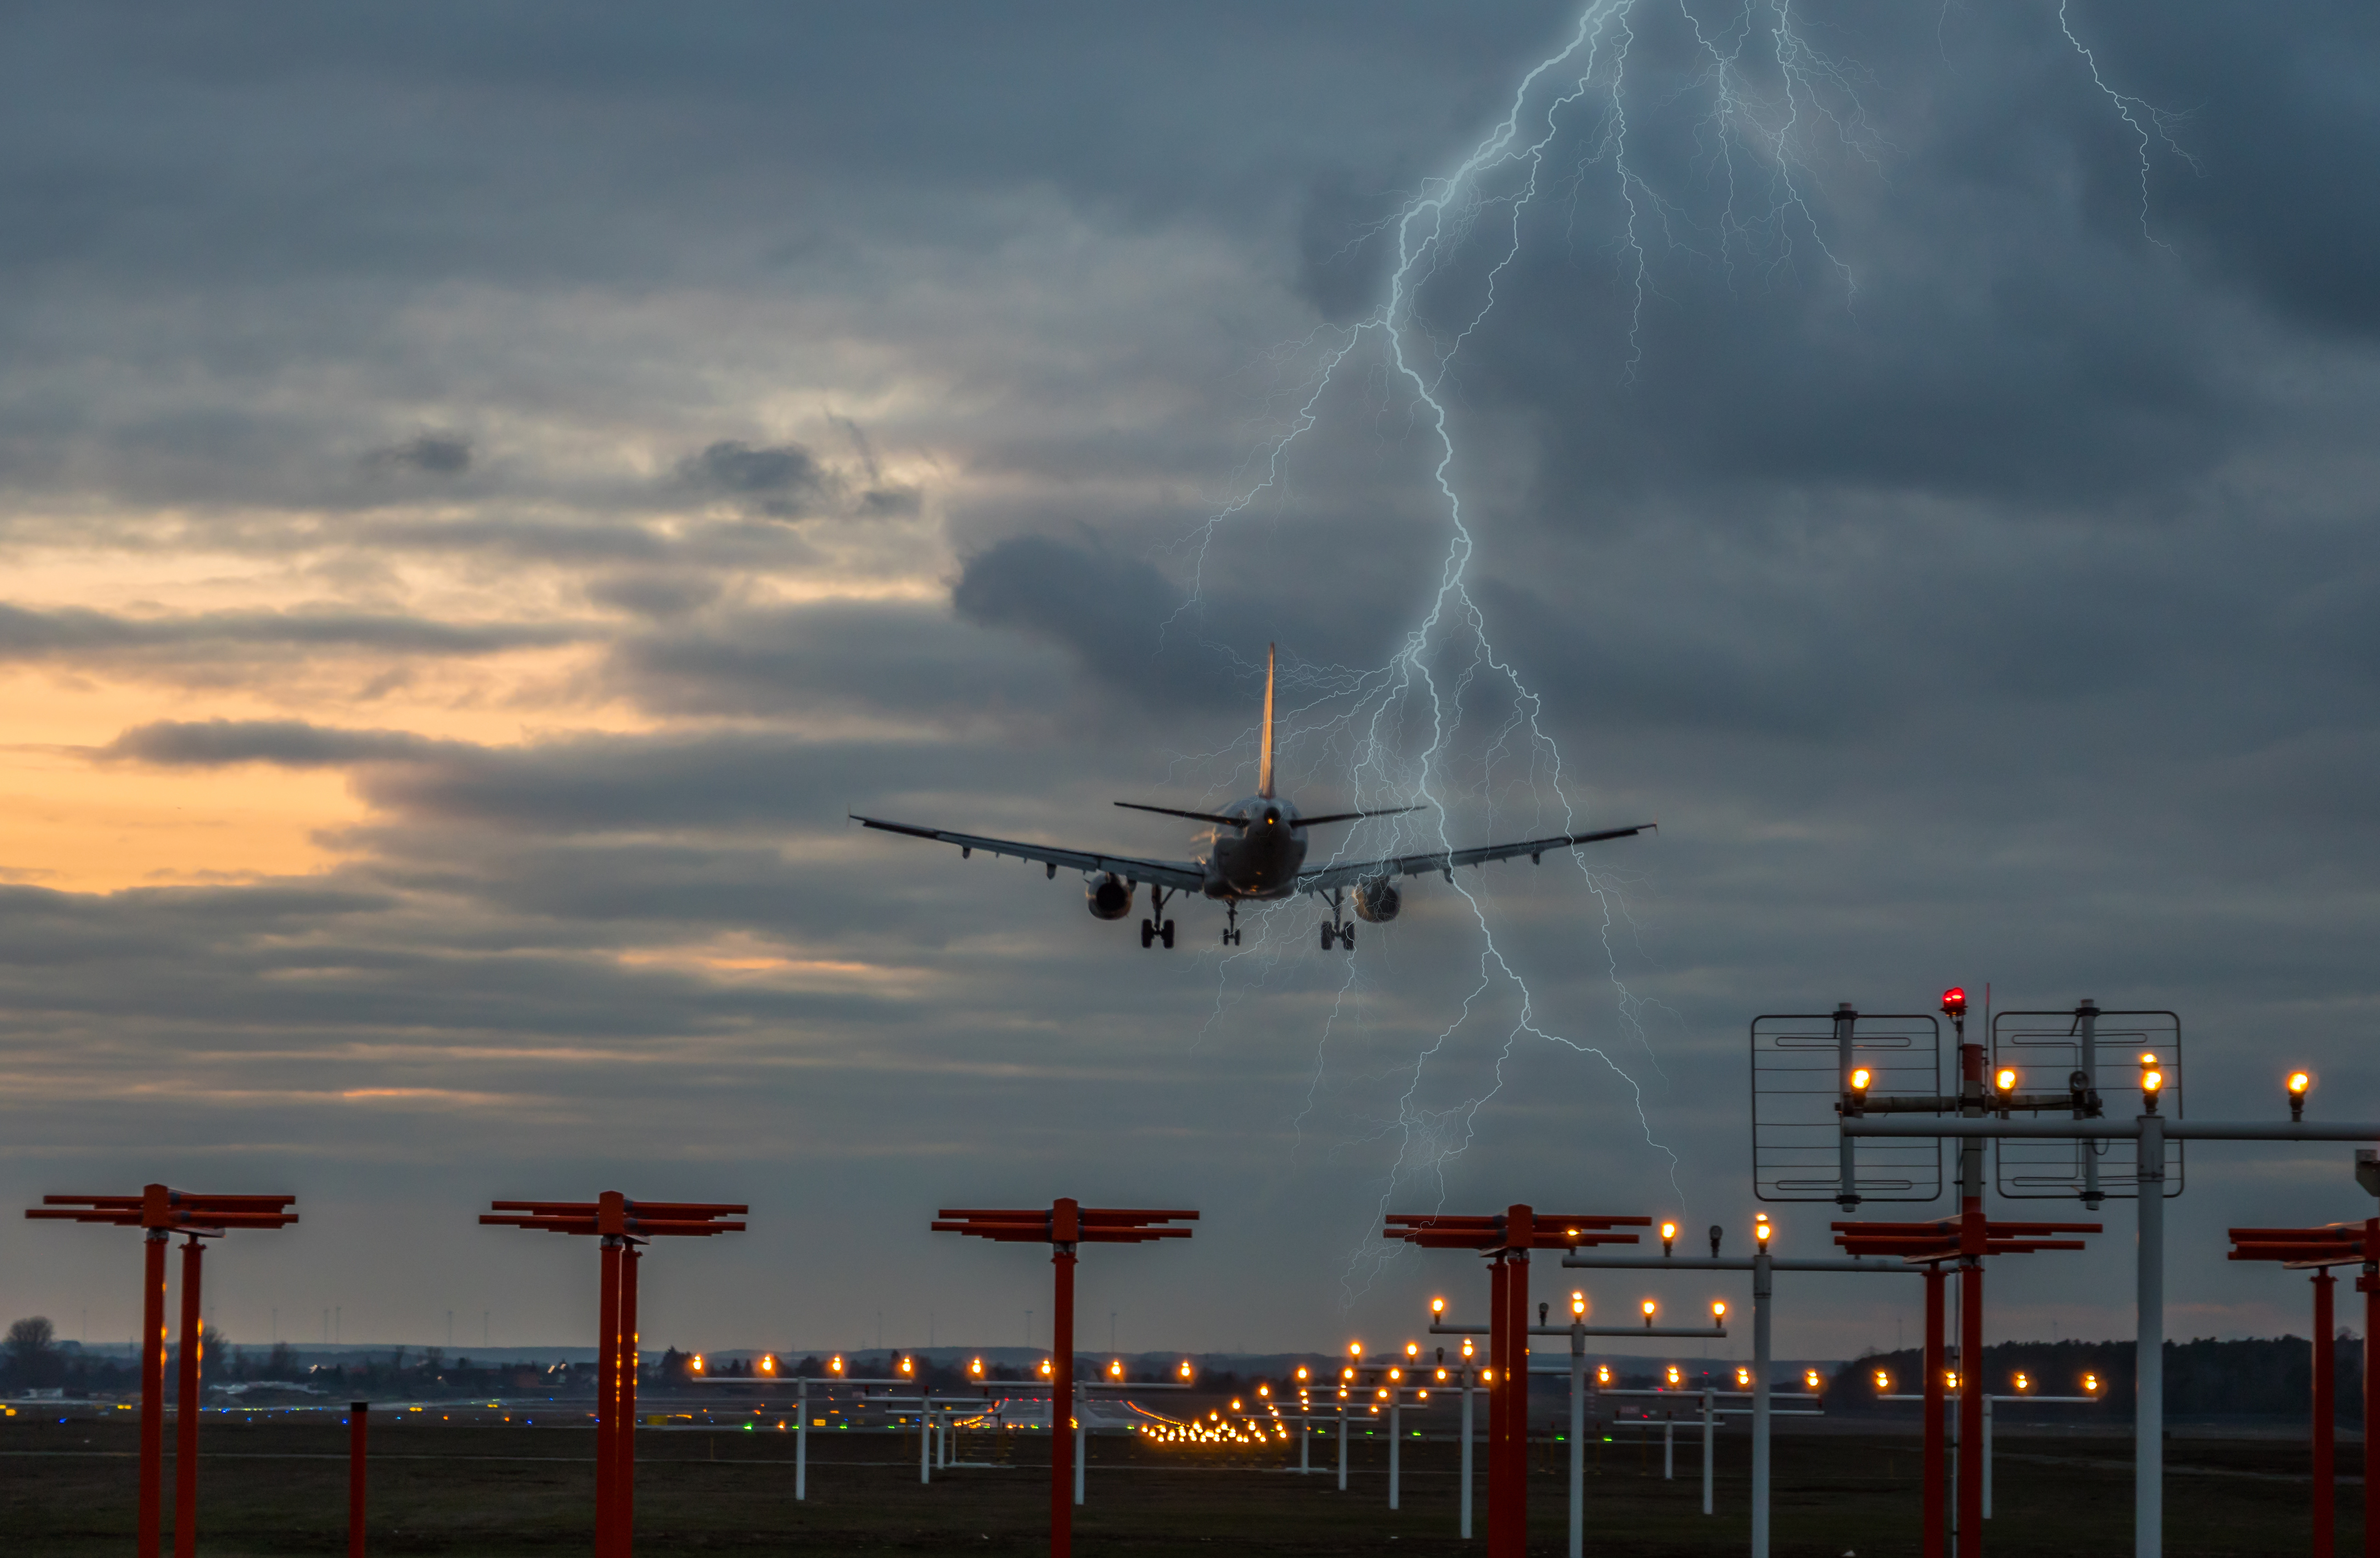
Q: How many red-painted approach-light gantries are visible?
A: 6